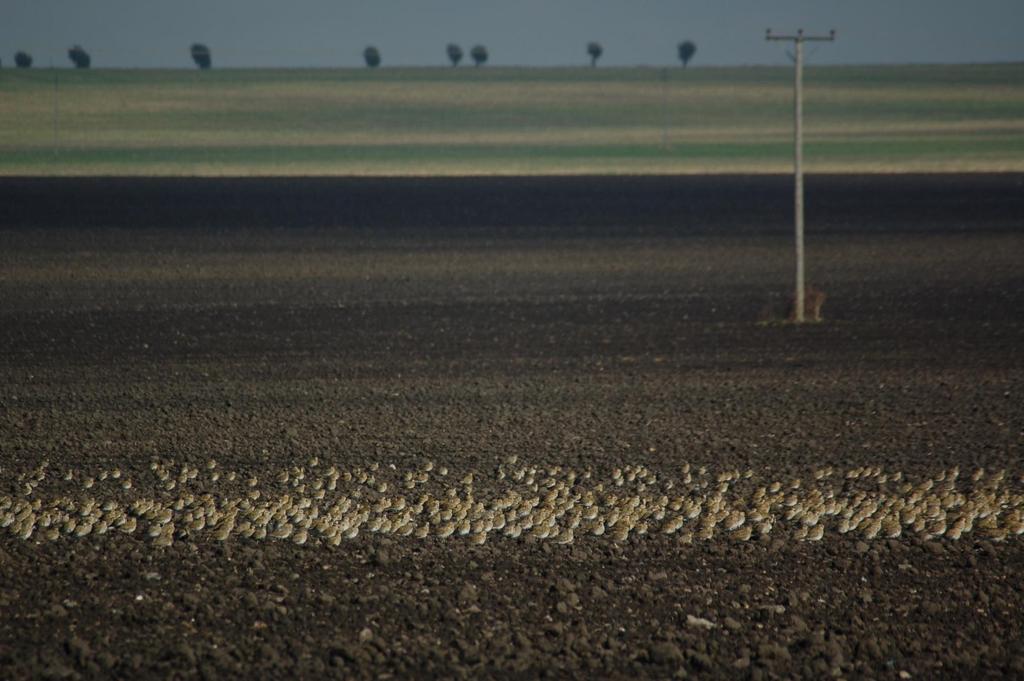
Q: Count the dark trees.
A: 8